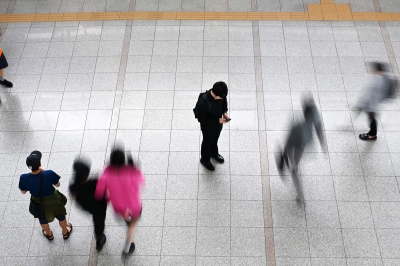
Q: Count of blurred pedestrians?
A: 4